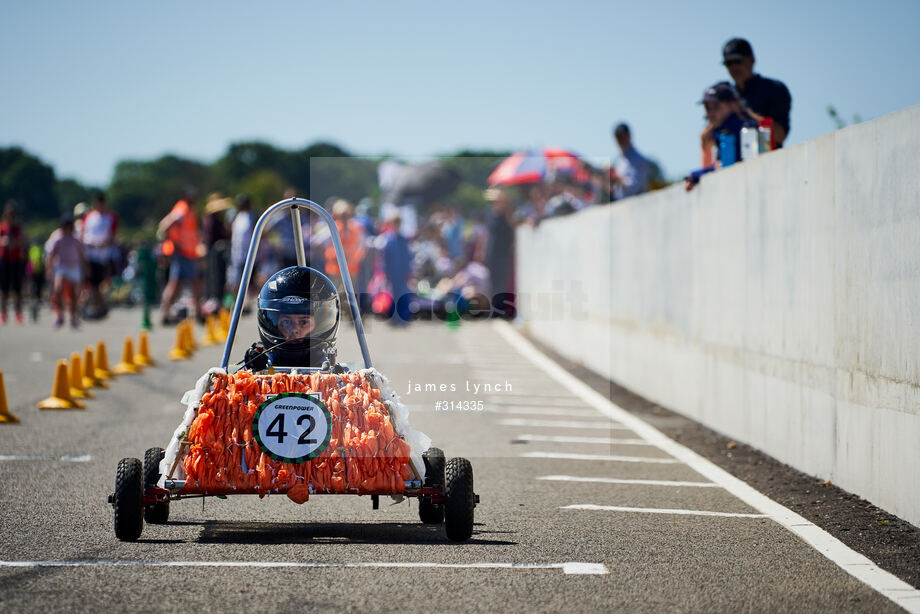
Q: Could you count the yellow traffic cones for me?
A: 11